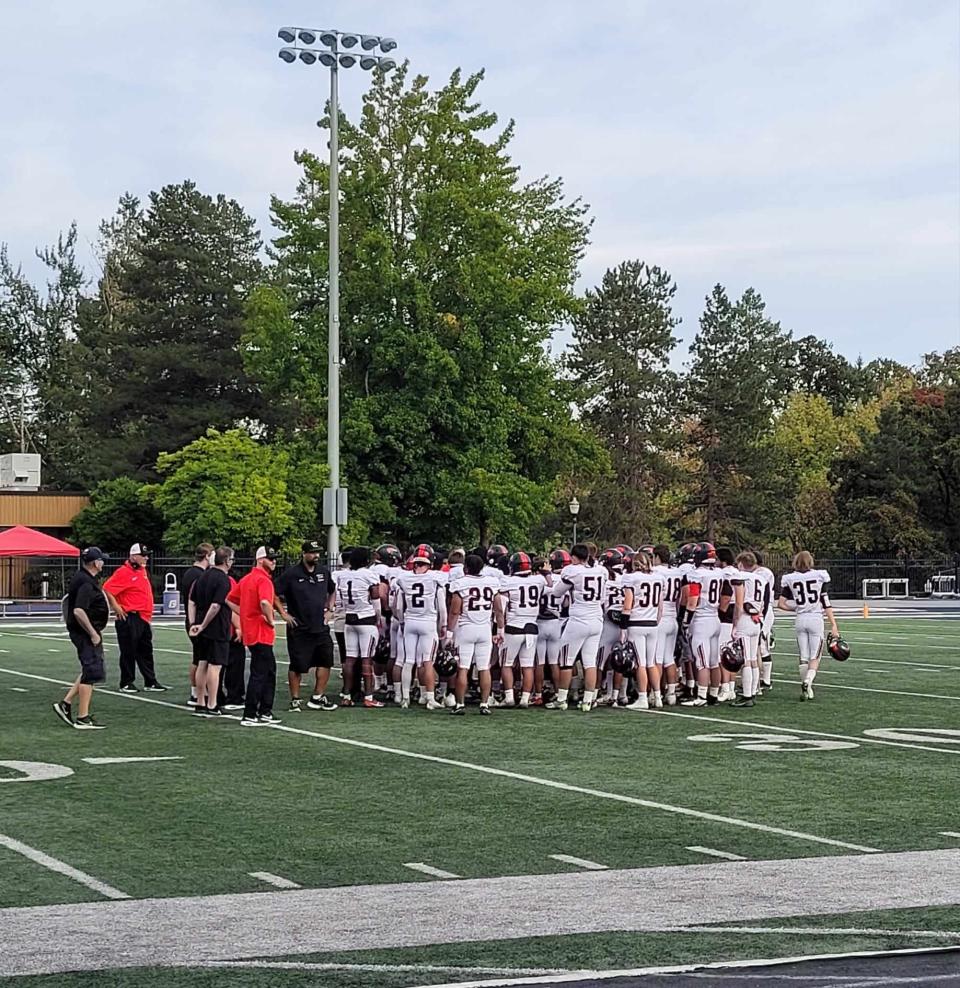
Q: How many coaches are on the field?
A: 7